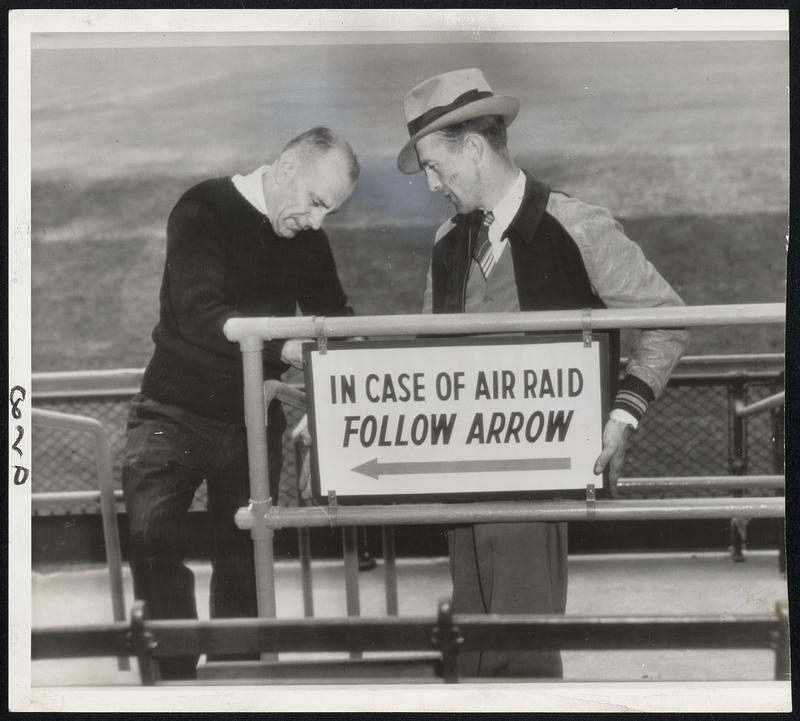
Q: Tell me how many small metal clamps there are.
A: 4